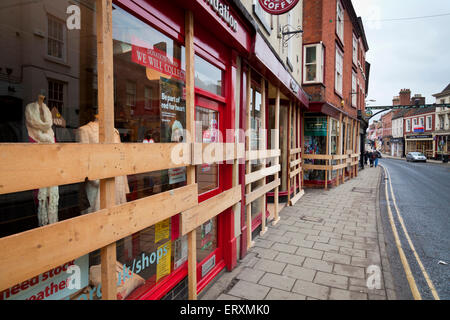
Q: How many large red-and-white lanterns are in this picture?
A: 0